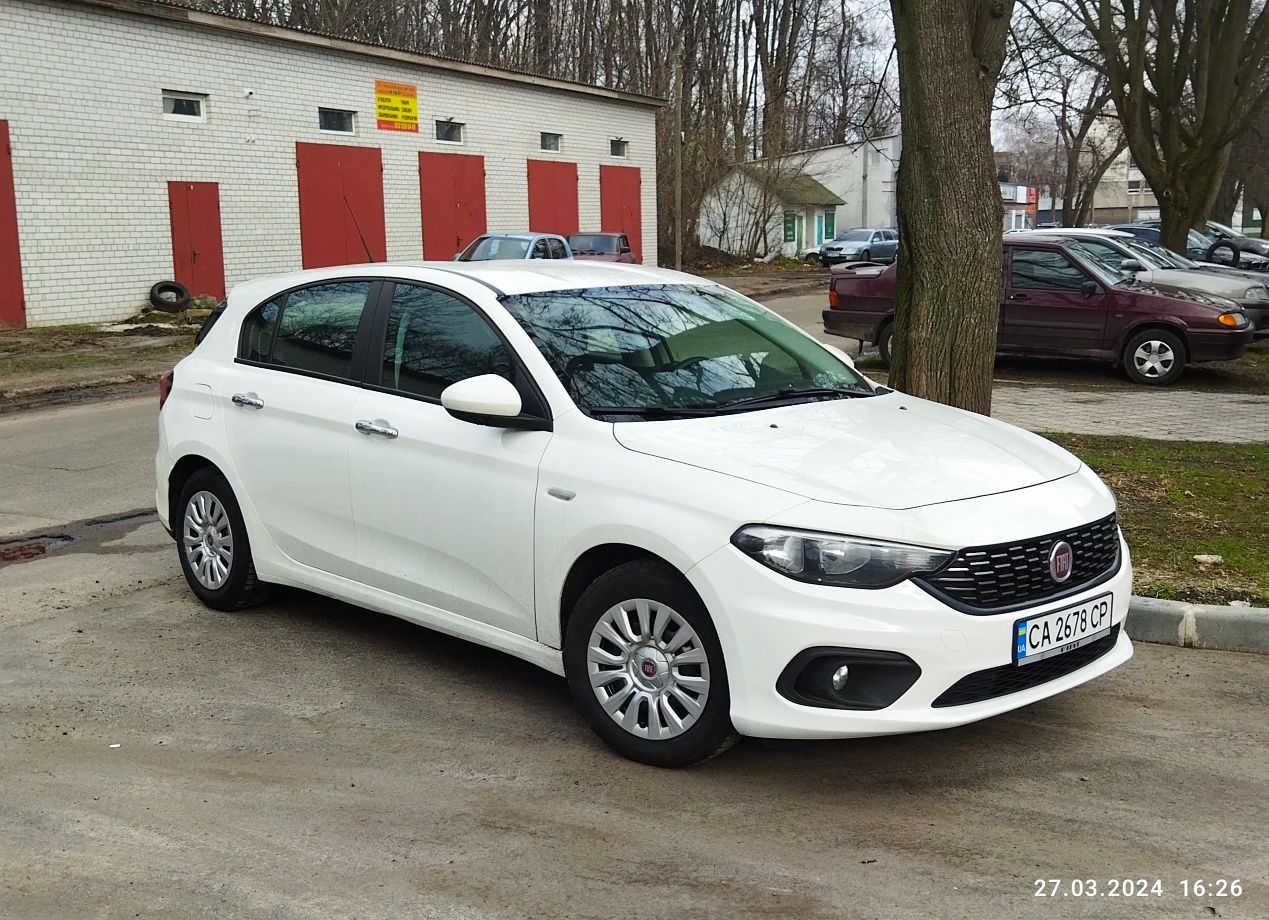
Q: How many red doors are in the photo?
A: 6